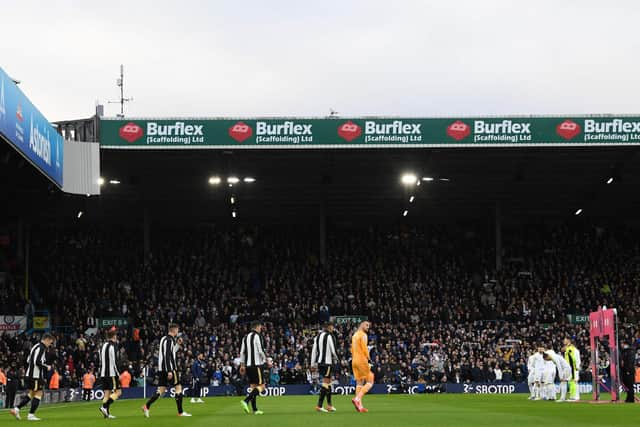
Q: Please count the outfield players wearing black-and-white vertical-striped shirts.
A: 5